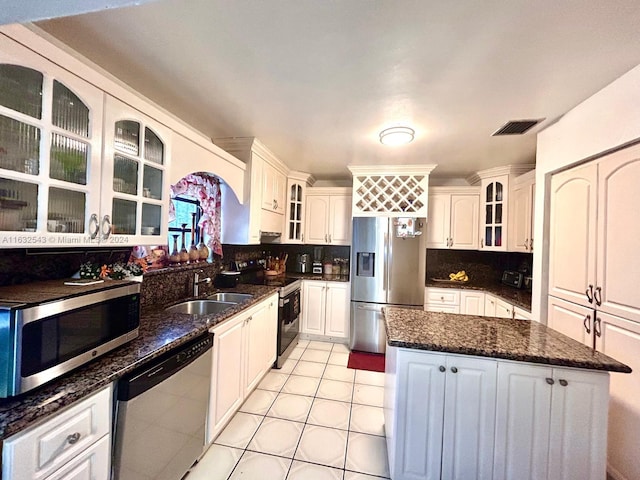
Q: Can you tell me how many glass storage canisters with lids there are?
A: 3